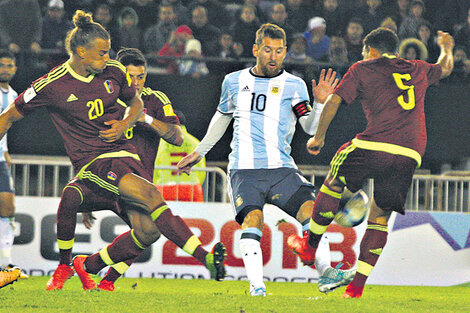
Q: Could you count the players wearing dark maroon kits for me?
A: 3